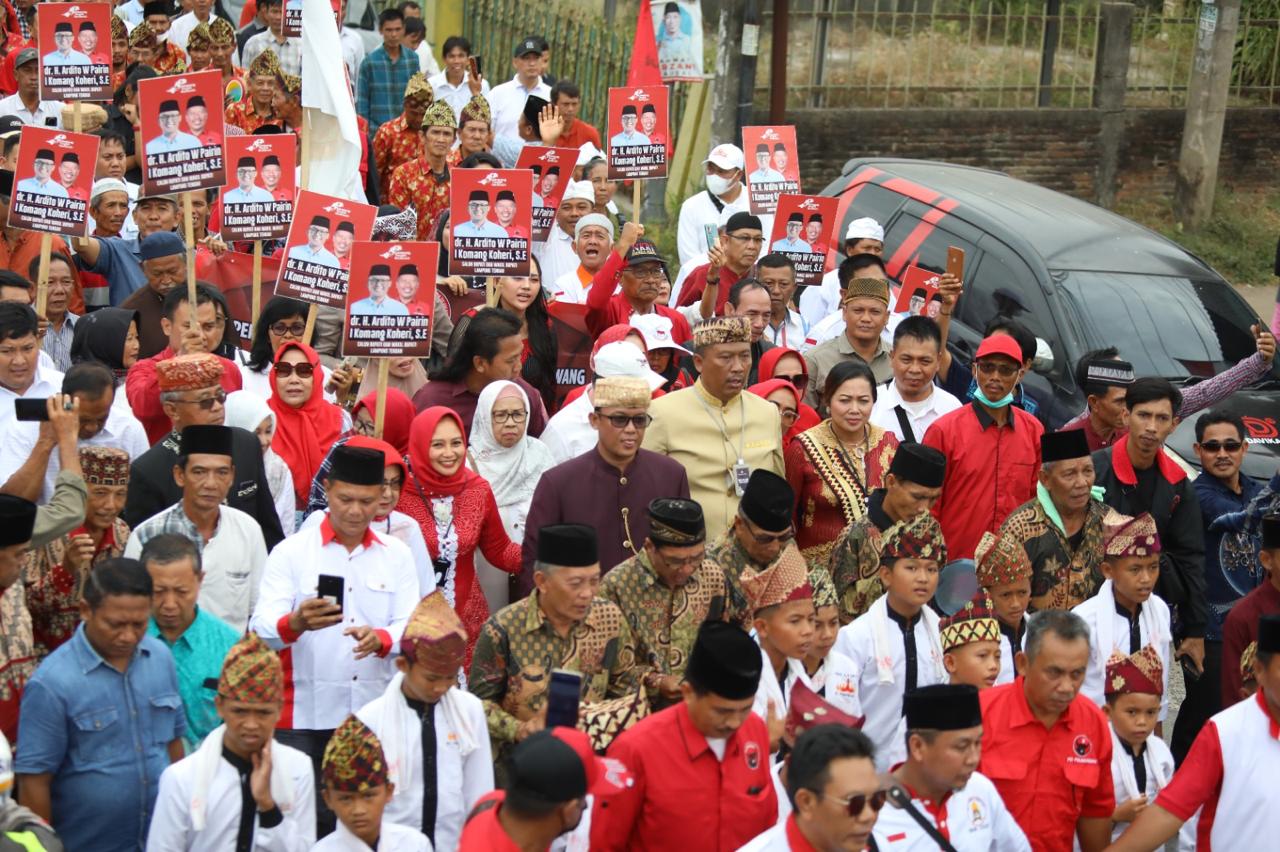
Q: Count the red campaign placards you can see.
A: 13